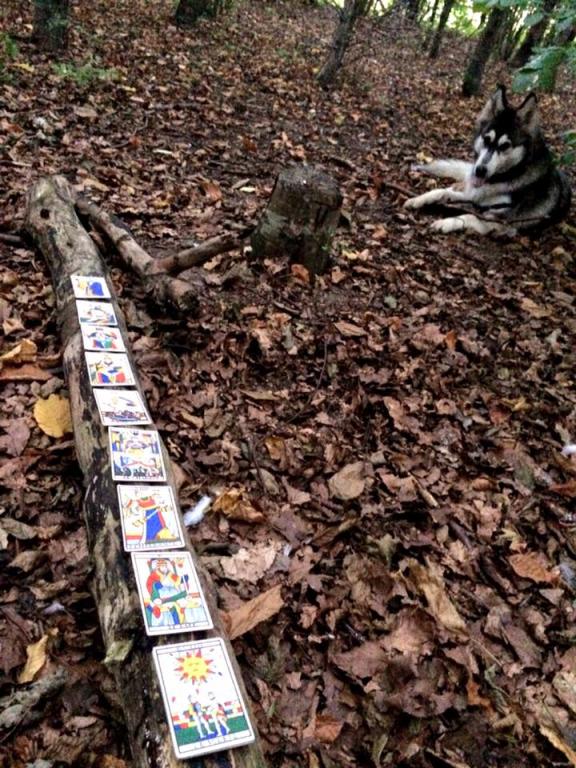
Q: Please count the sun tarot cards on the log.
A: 1